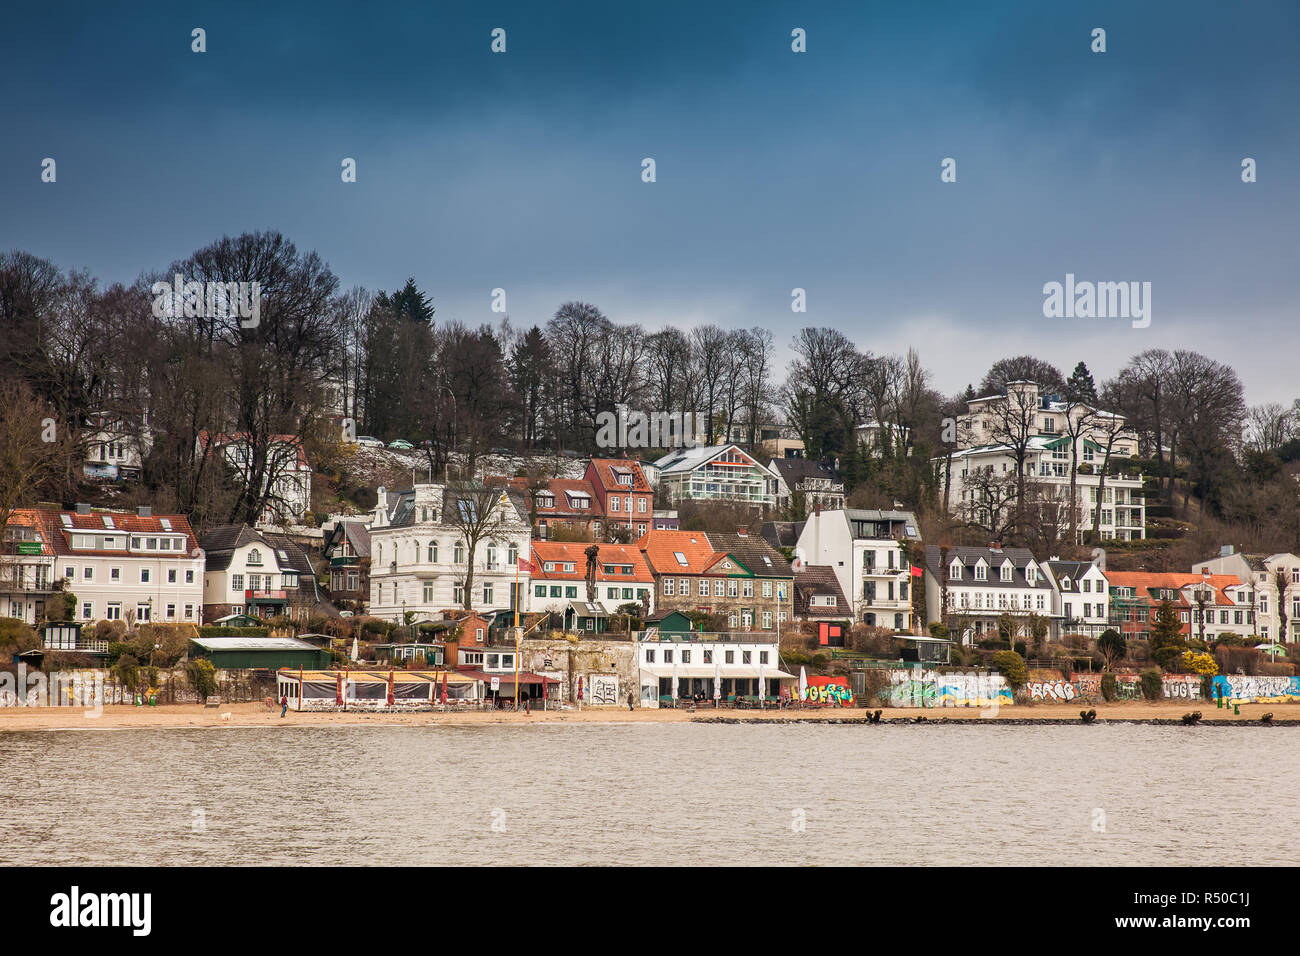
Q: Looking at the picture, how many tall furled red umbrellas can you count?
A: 5